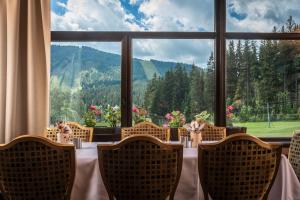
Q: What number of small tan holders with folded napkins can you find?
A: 2